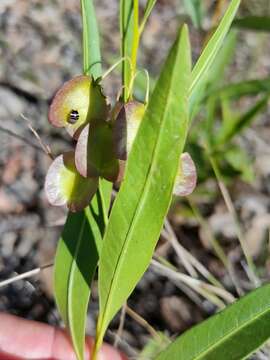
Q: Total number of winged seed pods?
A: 5